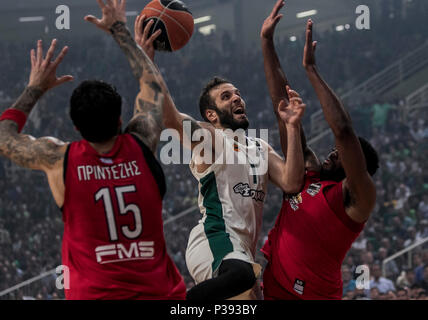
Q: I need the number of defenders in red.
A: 2